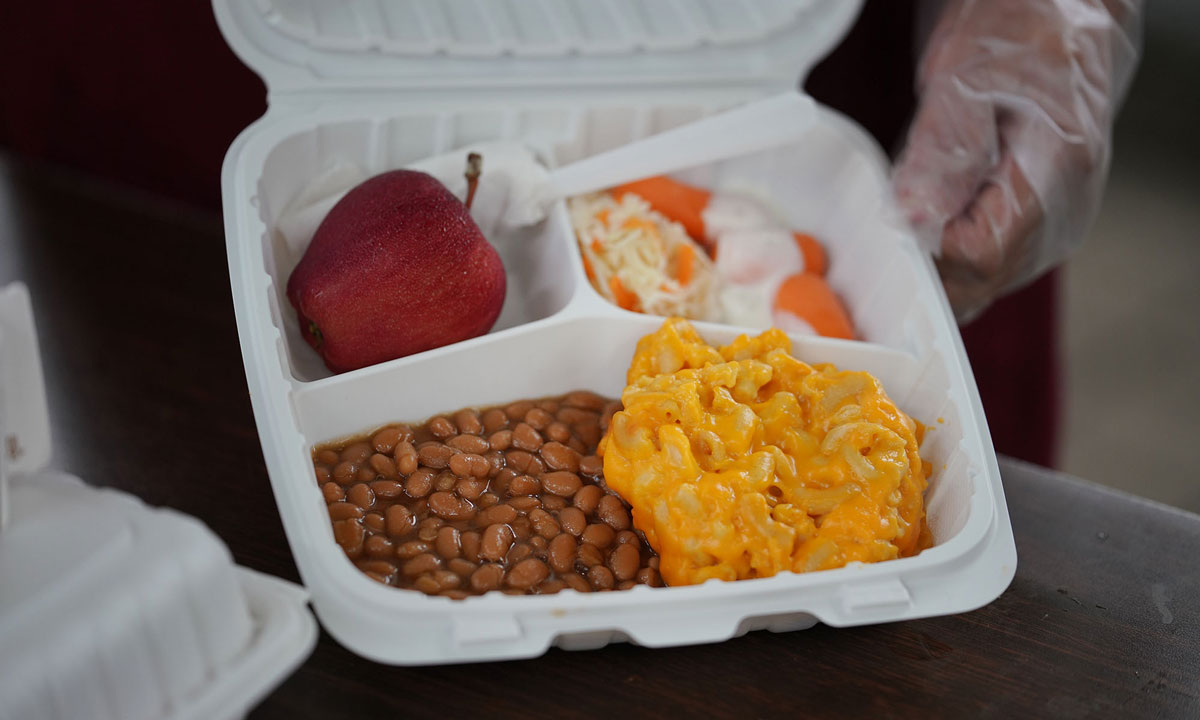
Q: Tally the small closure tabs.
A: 2